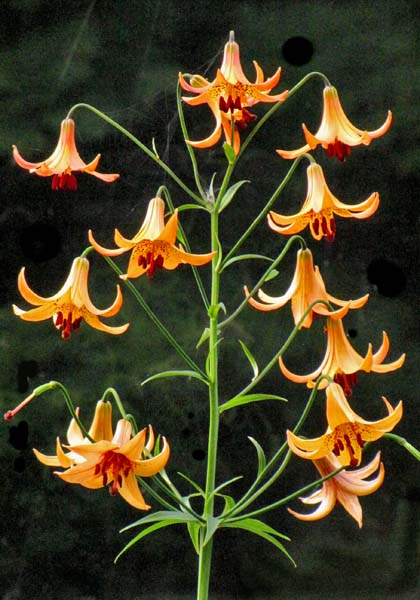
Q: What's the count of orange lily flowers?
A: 13